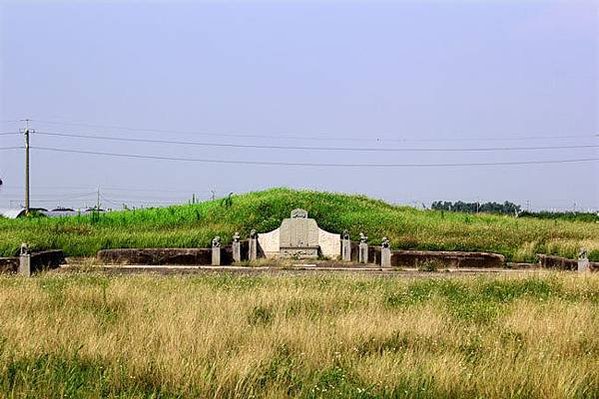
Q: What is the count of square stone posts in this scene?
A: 8